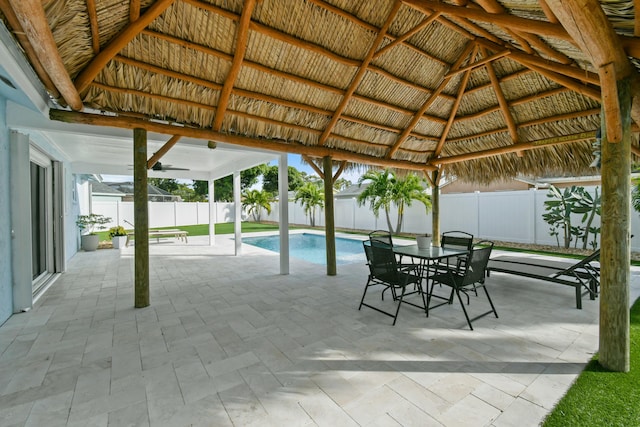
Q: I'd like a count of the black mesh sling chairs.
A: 4